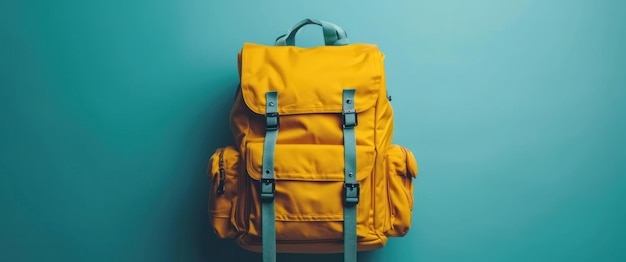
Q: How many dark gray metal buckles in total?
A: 4